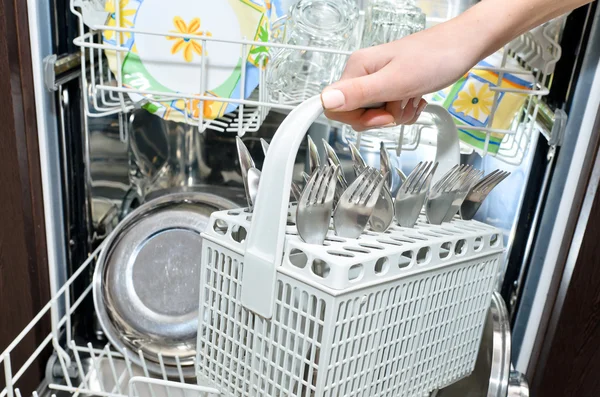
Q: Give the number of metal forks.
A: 6